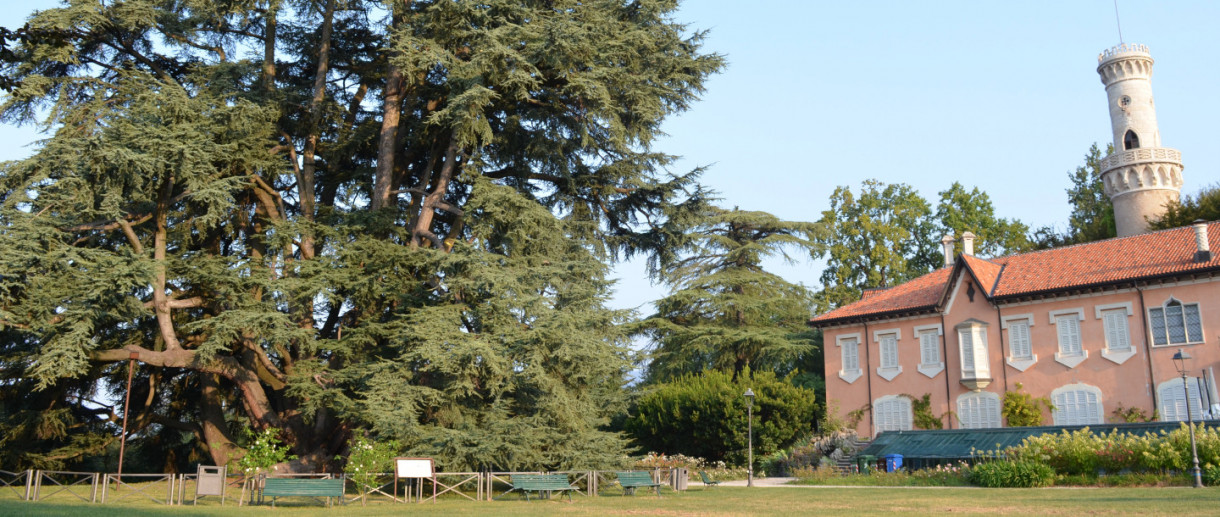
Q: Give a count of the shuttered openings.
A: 11